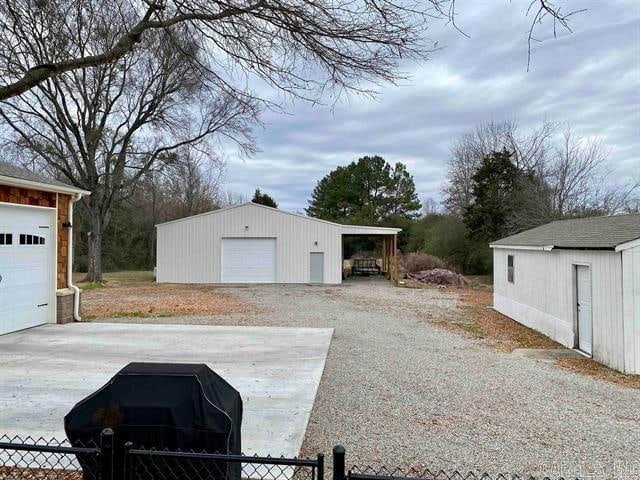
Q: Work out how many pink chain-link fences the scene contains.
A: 0